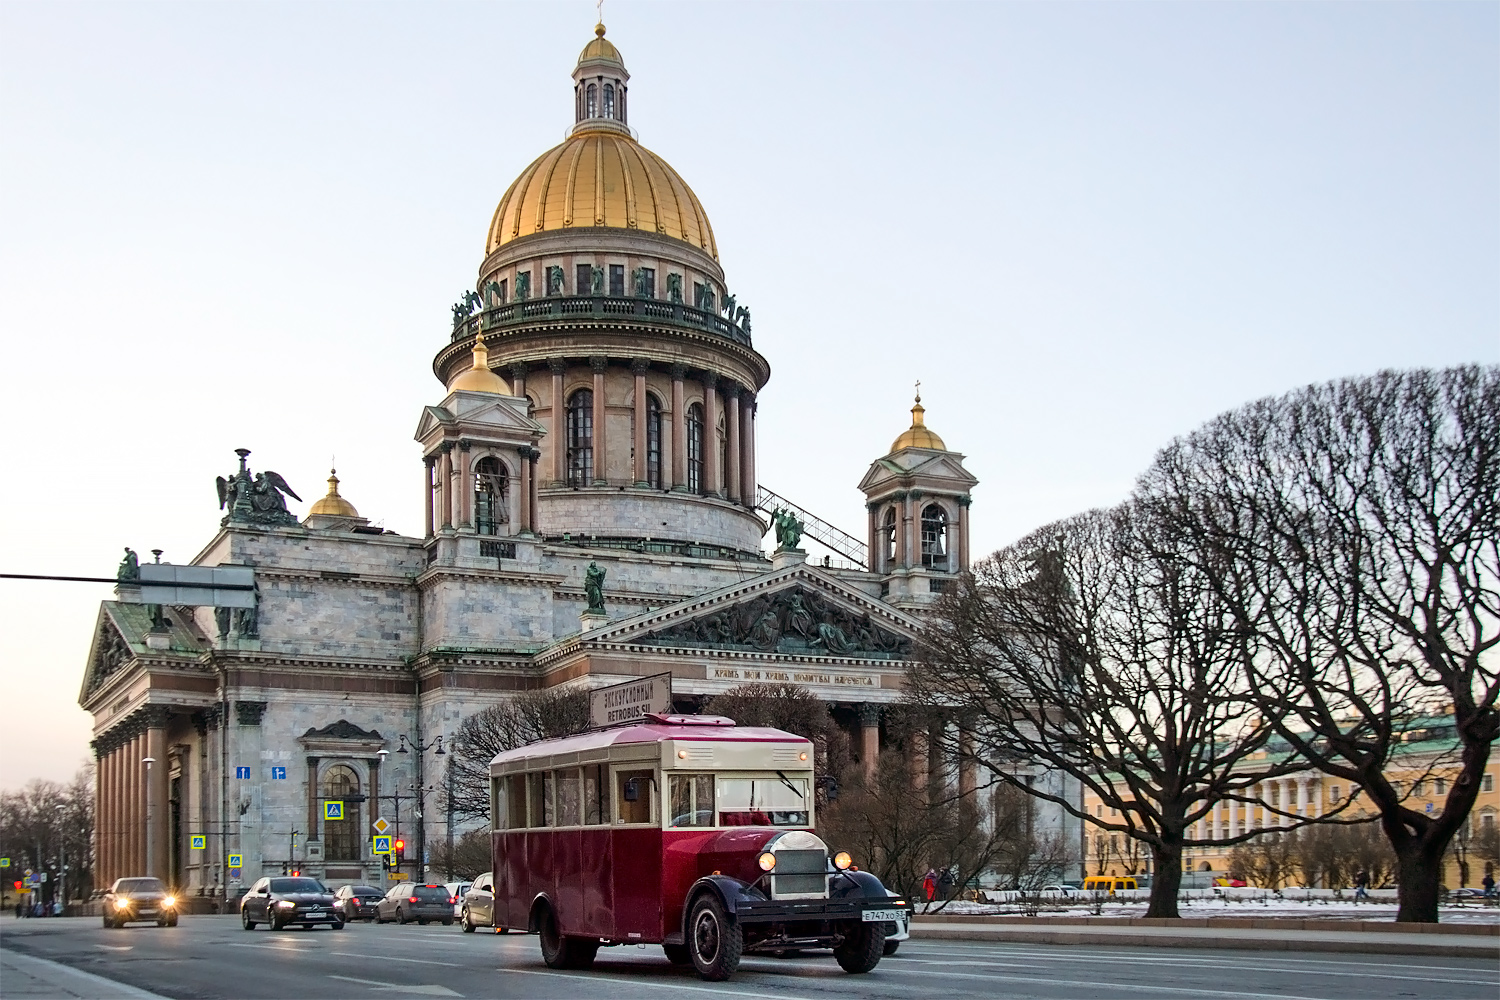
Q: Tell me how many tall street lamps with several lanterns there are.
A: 1